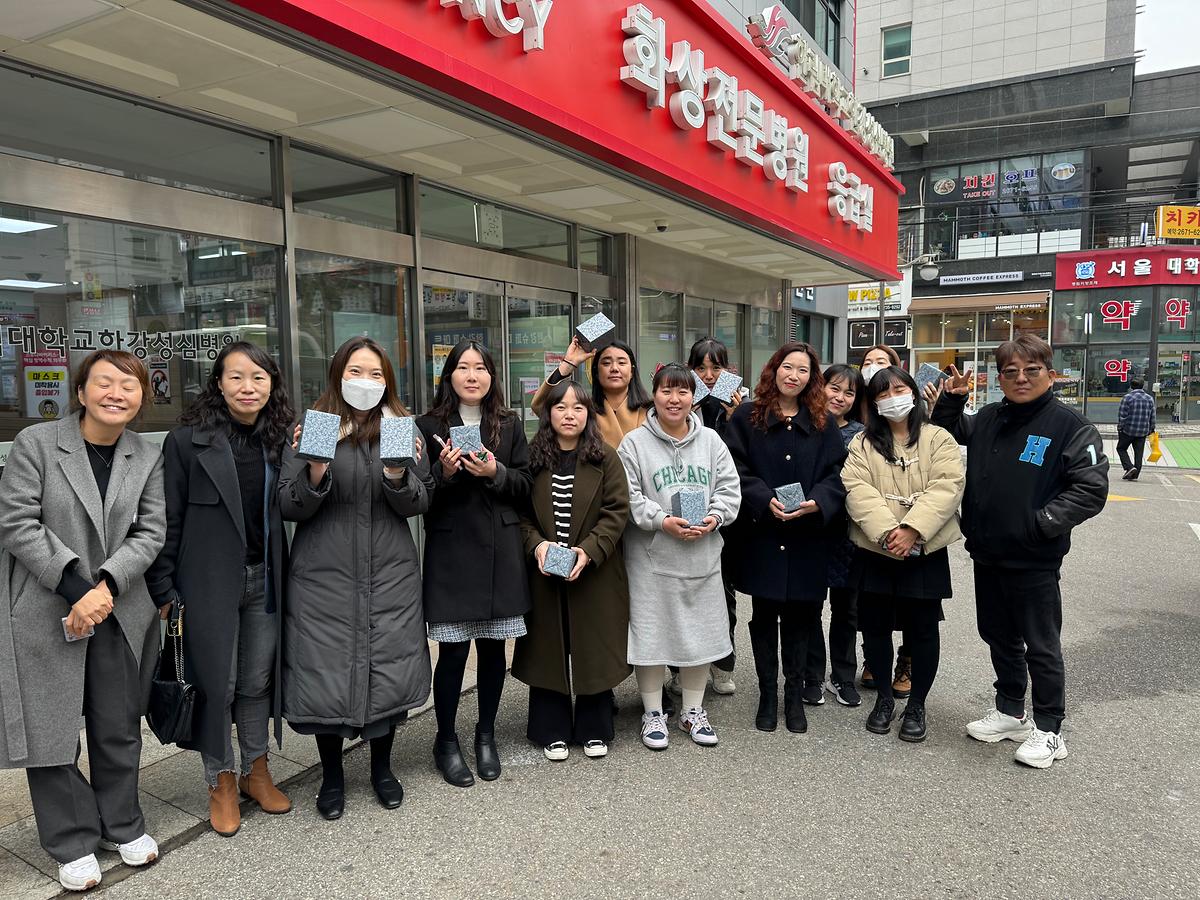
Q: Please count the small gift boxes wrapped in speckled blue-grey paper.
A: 10